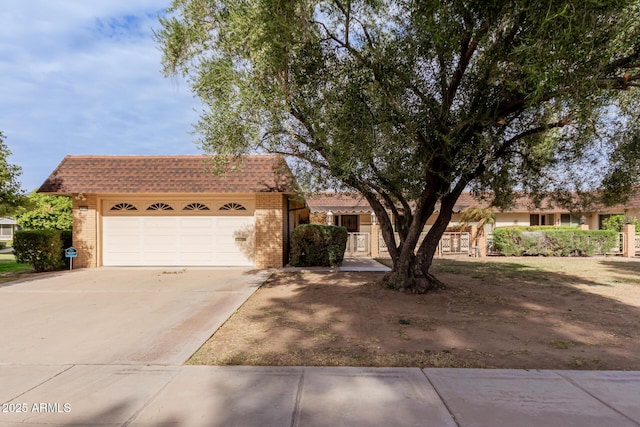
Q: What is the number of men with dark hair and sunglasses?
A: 0